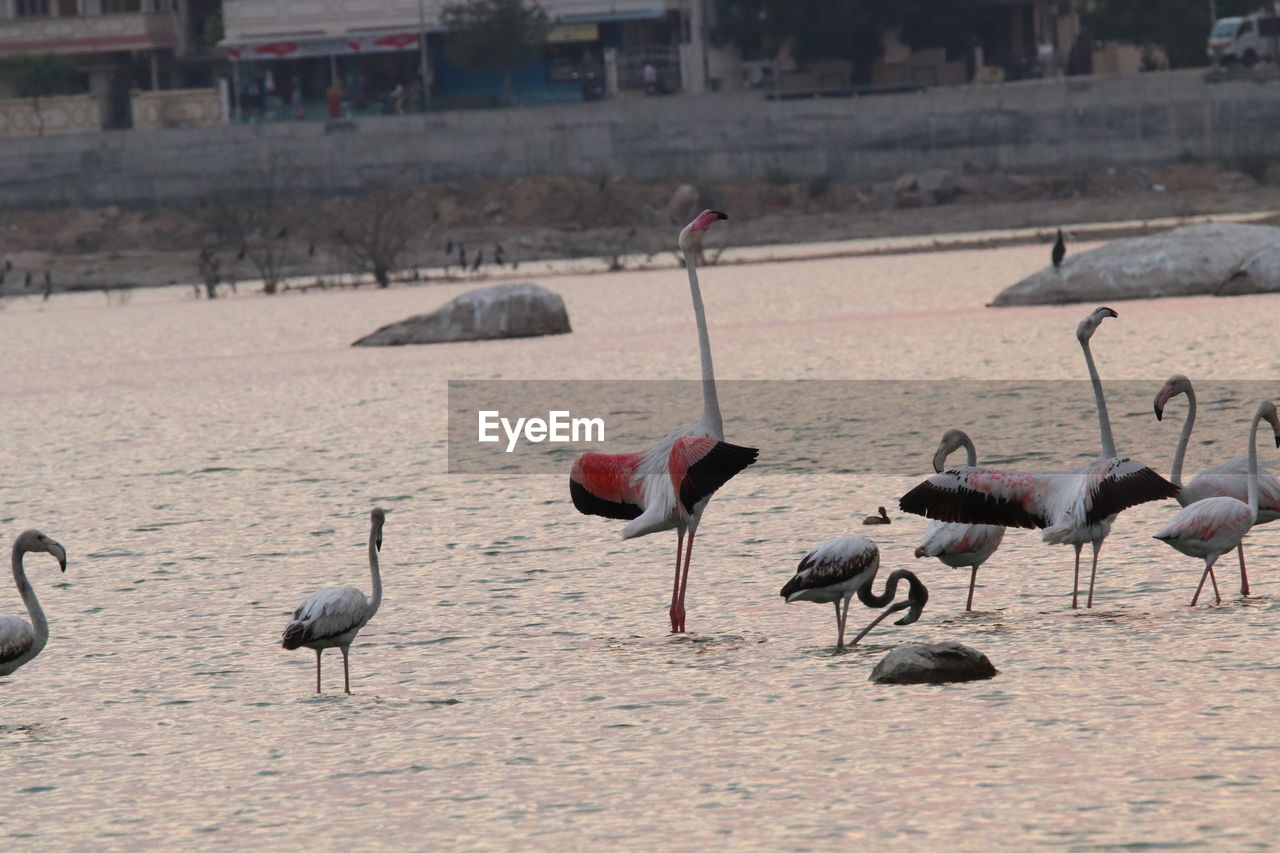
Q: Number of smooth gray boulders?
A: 3